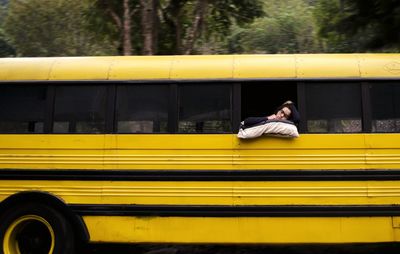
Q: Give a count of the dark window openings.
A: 7